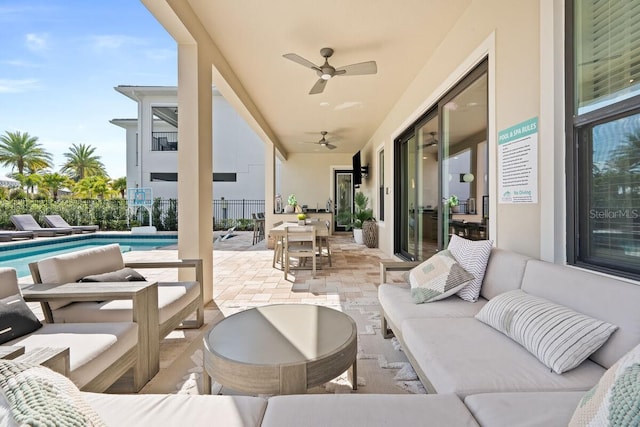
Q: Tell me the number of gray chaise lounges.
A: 3